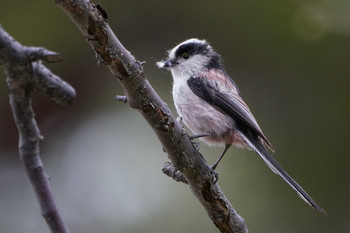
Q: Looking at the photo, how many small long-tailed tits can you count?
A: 1